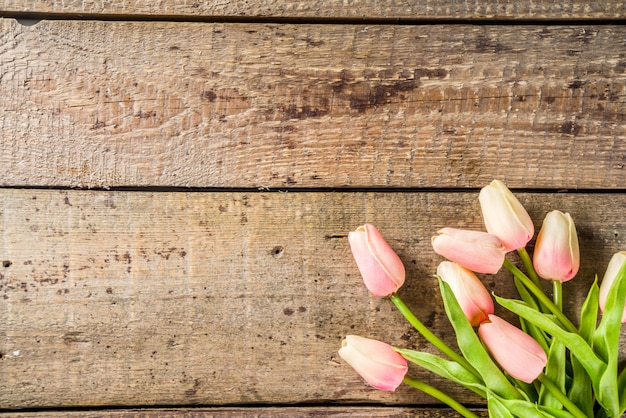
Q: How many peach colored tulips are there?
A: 8